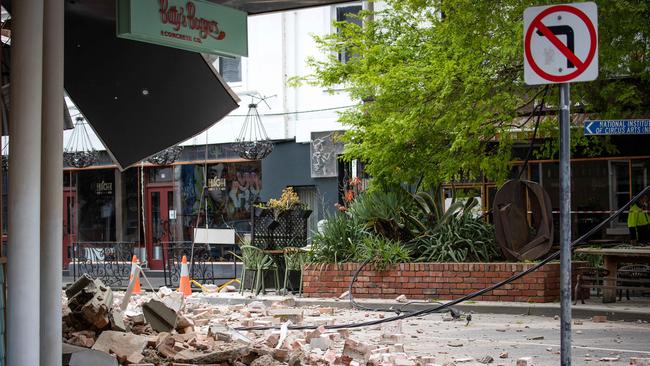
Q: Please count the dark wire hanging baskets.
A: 3